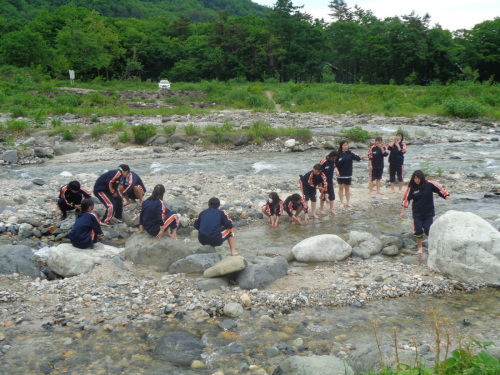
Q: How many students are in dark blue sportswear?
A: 14